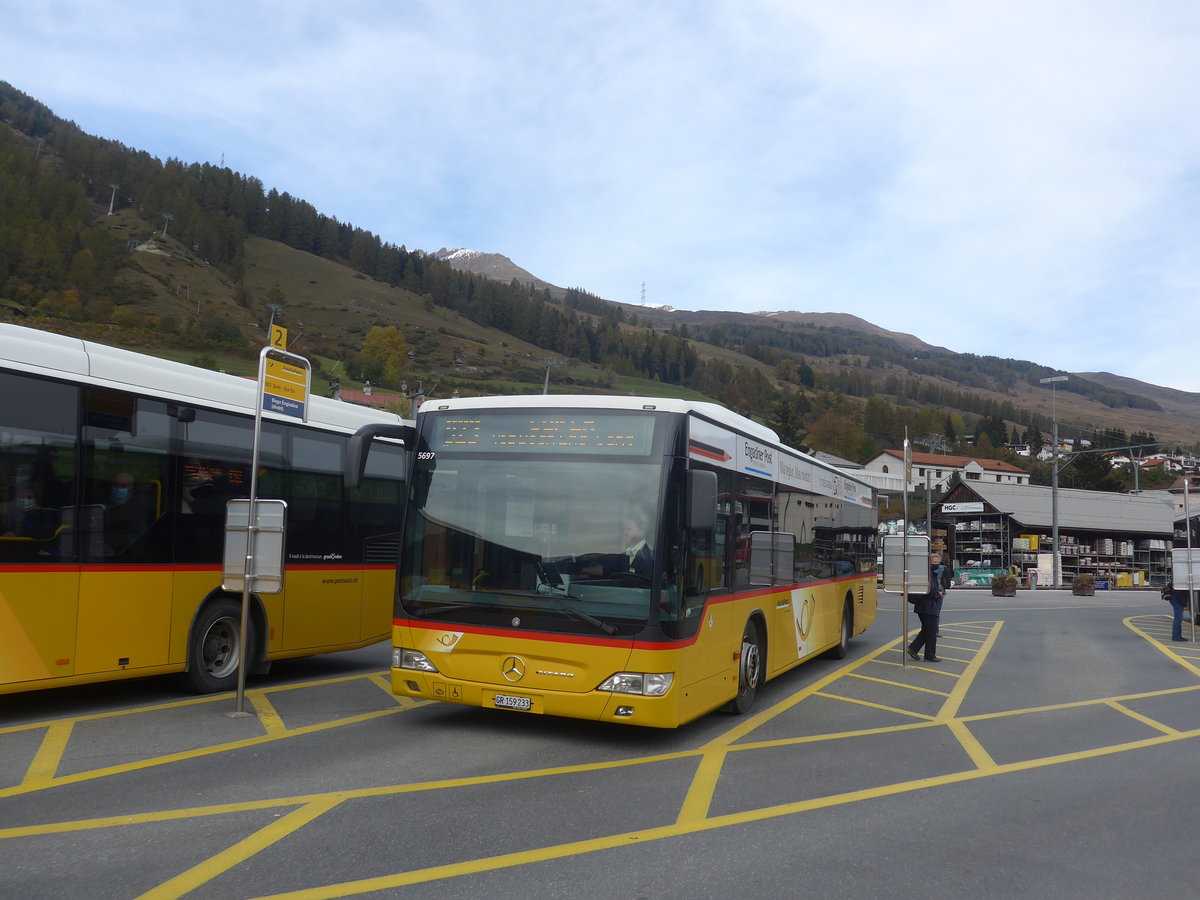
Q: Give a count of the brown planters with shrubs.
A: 2